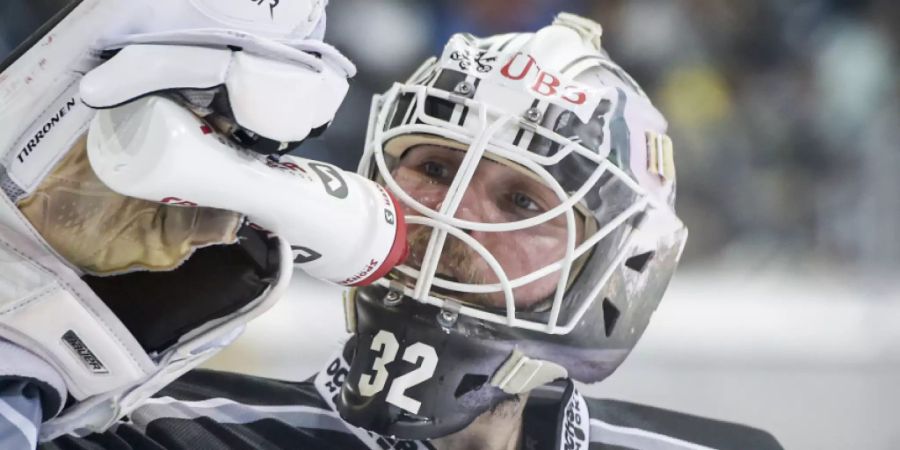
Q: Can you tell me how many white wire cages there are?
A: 1